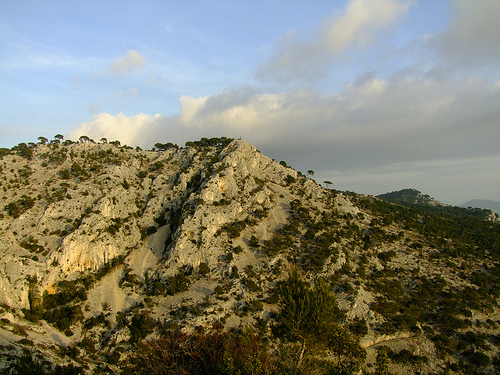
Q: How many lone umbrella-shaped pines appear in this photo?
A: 2